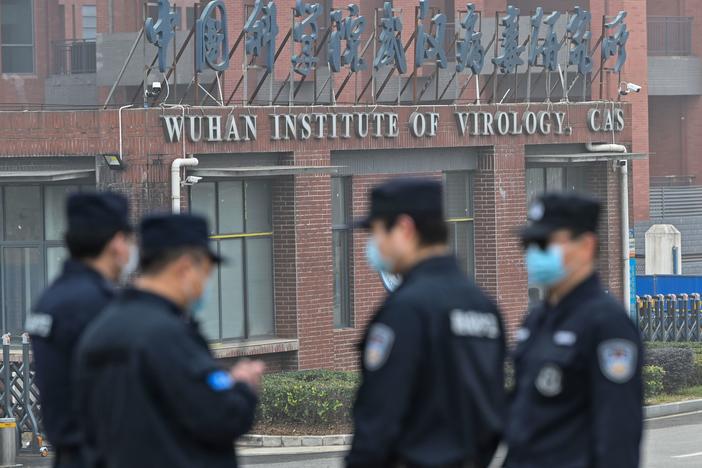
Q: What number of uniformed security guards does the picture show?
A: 4